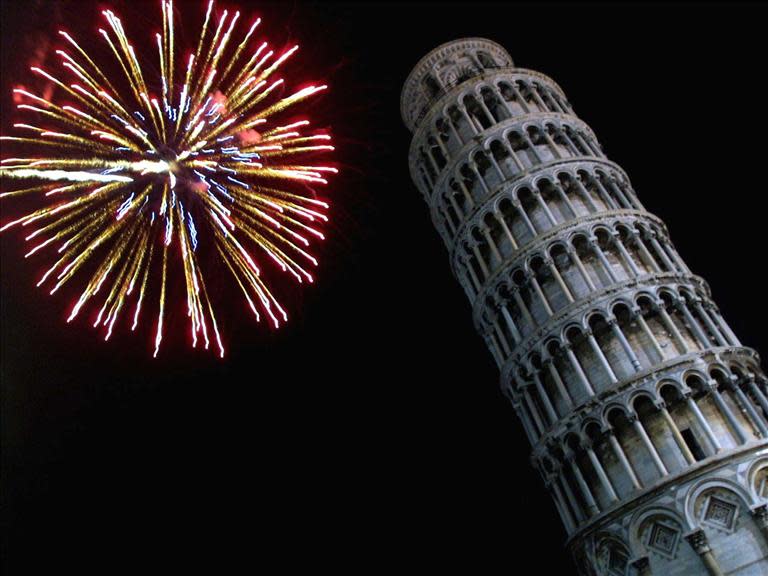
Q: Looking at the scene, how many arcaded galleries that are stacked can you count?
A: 6